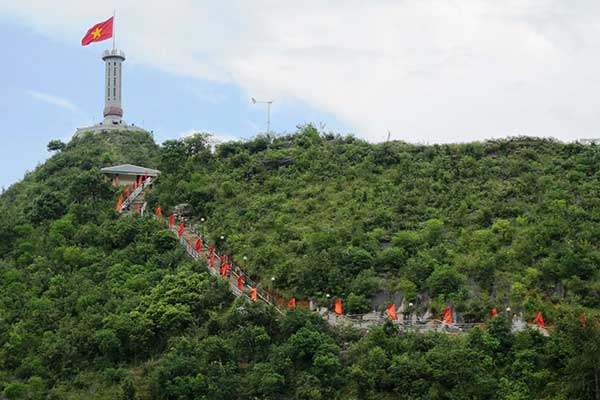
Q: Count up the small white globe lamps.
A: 7